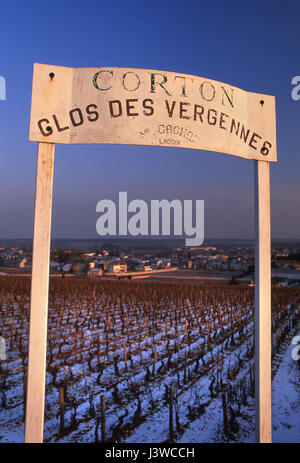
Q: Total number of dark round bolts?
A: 4